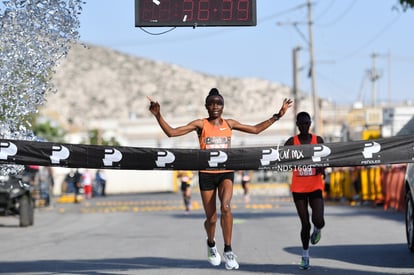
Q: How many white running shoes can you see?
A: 2